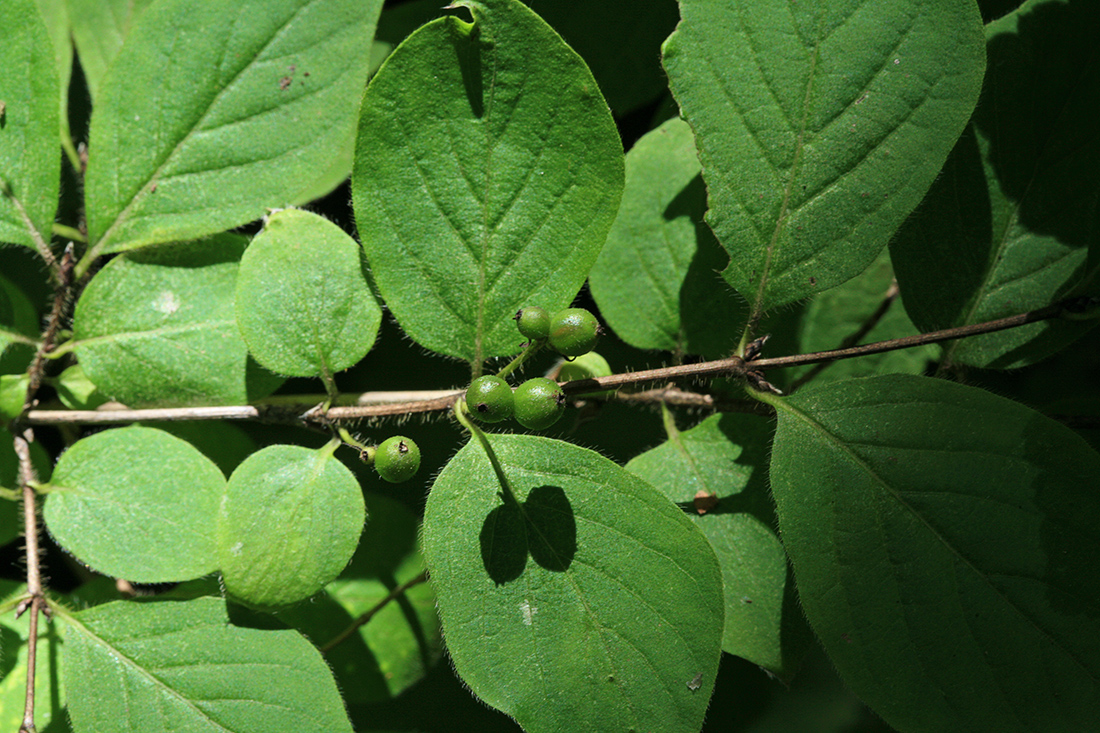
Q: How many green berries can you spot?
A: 5